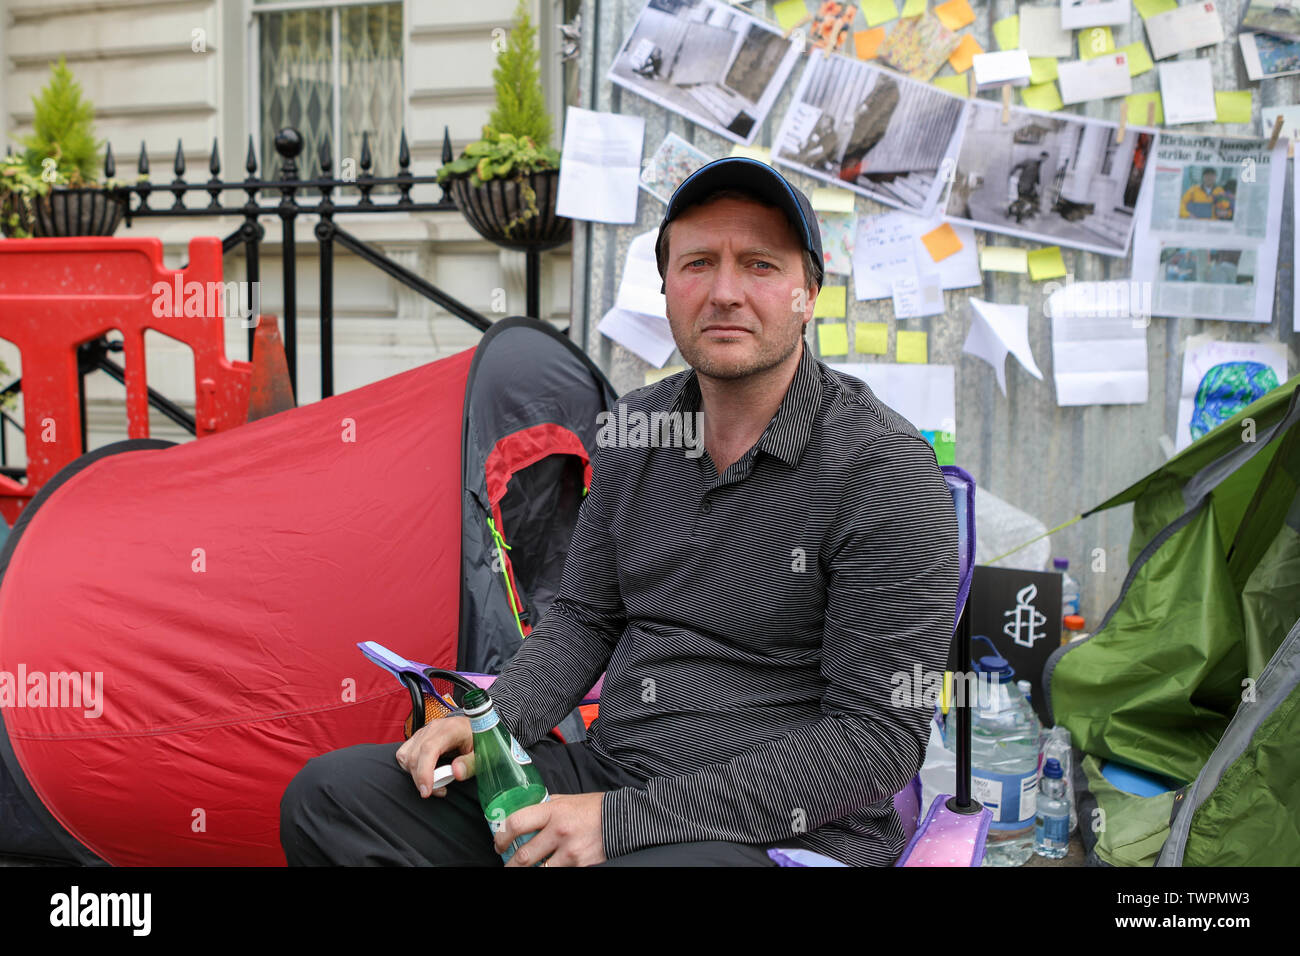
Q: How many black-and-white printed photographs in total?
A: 3